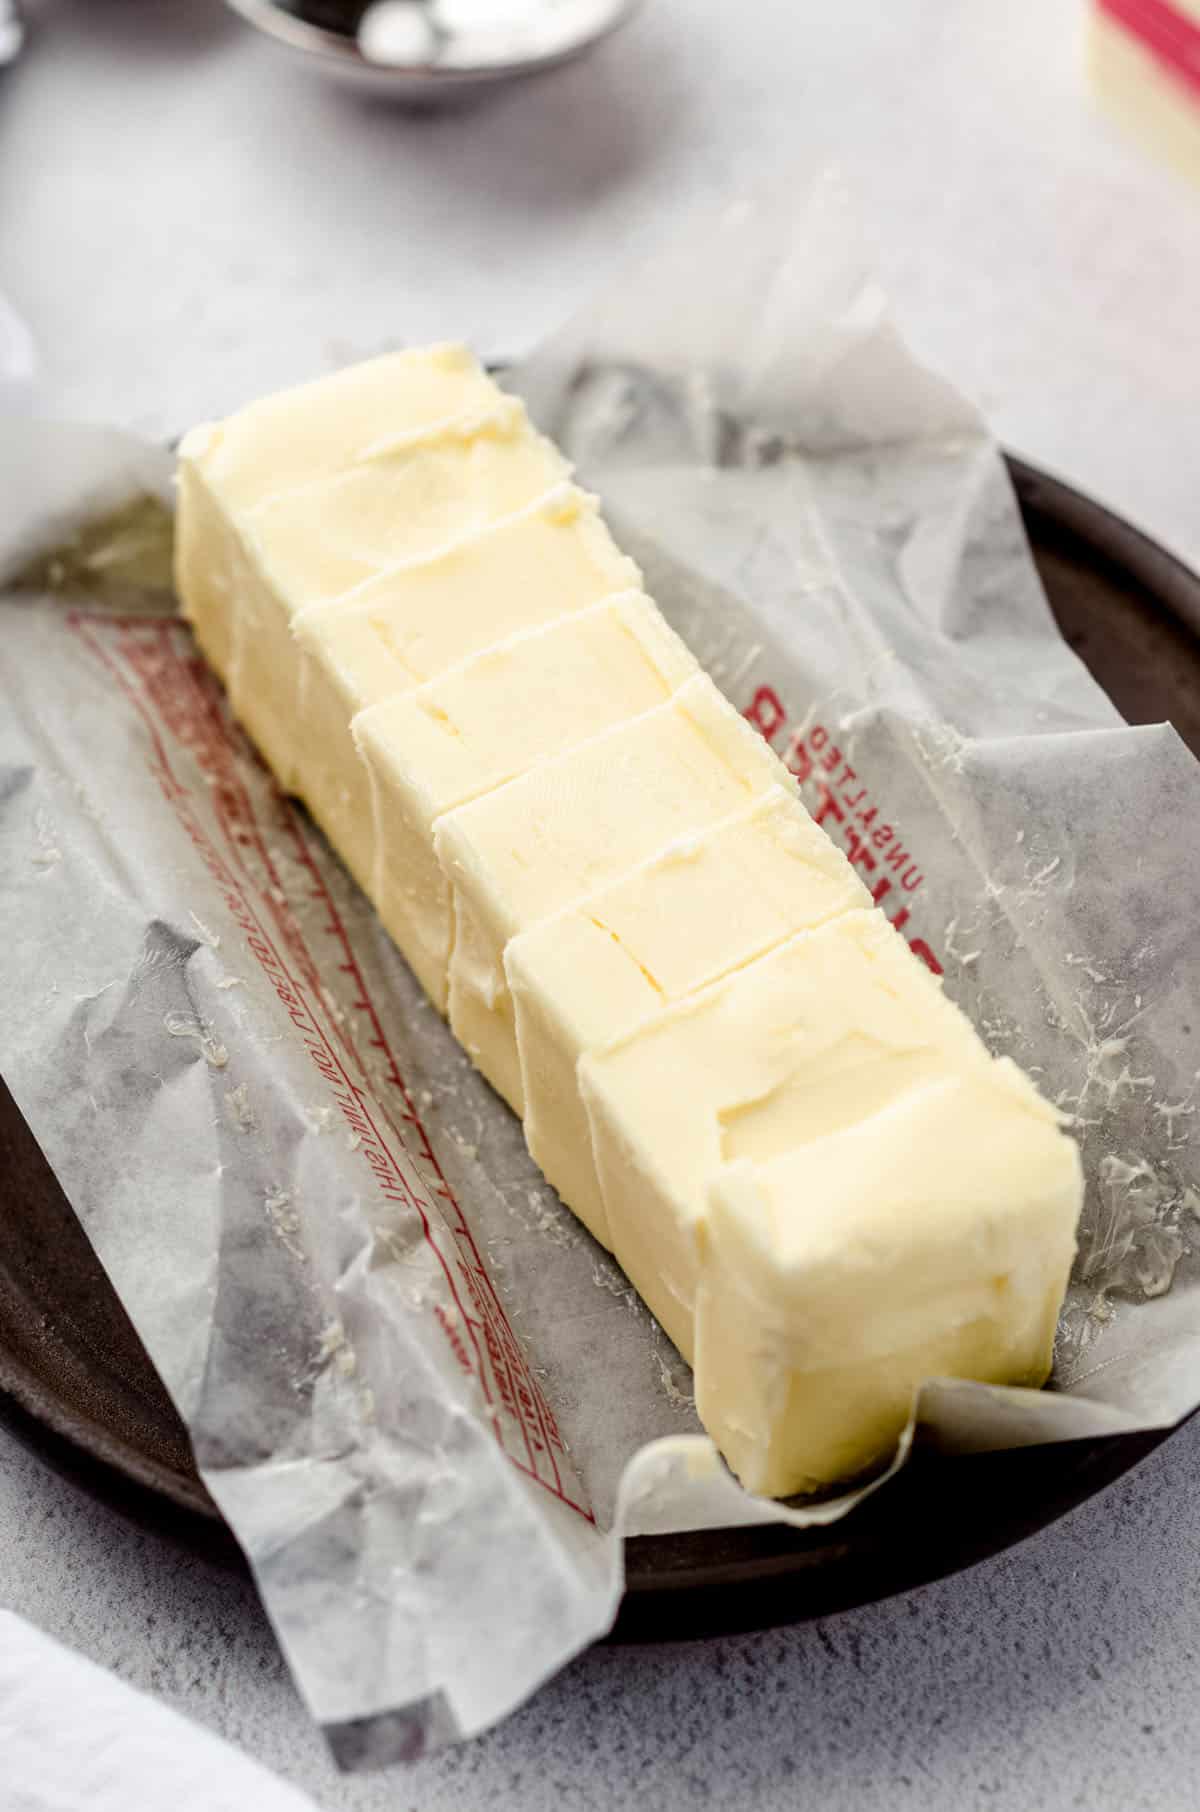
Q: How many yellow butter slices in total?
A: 8